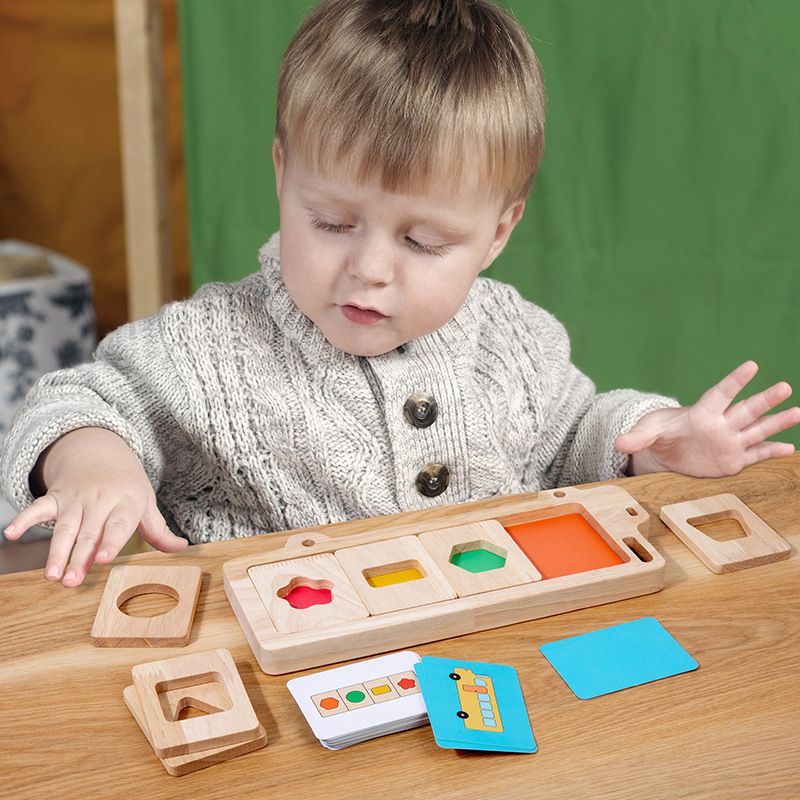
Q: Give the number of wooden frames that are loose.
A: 4